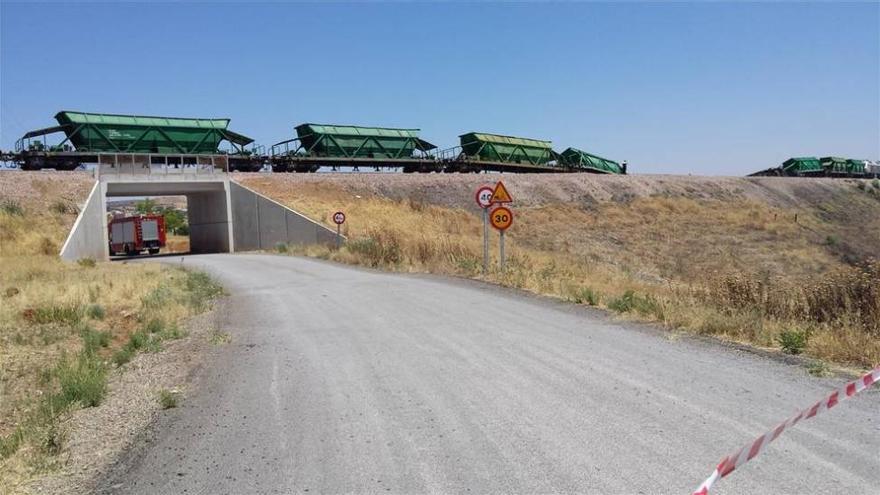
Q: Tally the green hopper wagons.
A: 7